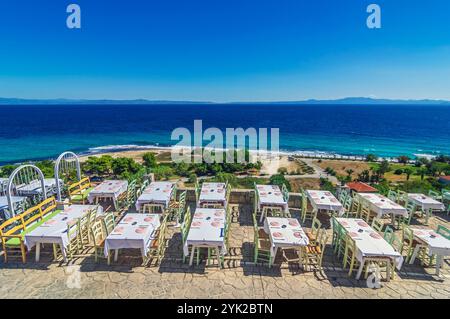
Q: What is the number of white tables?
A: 13